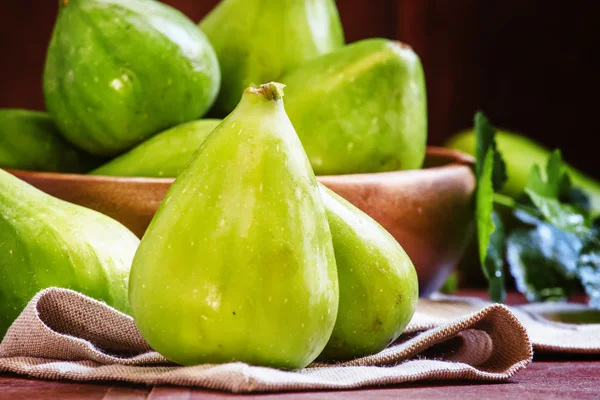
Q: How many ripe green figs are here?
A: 9